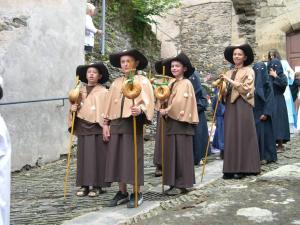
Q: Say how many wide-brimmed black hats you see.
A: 5